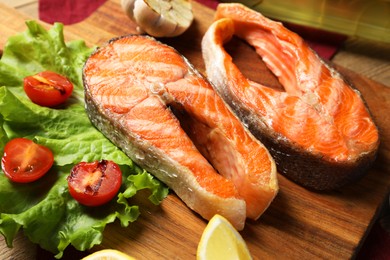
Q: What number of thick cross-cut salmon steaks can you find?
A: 2